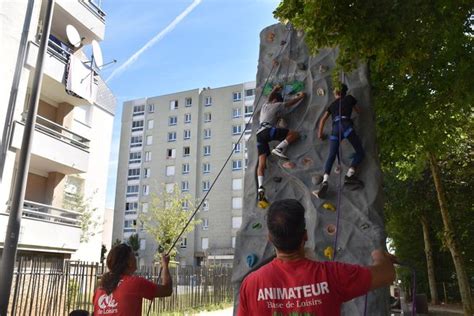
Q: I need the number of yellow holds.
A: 3